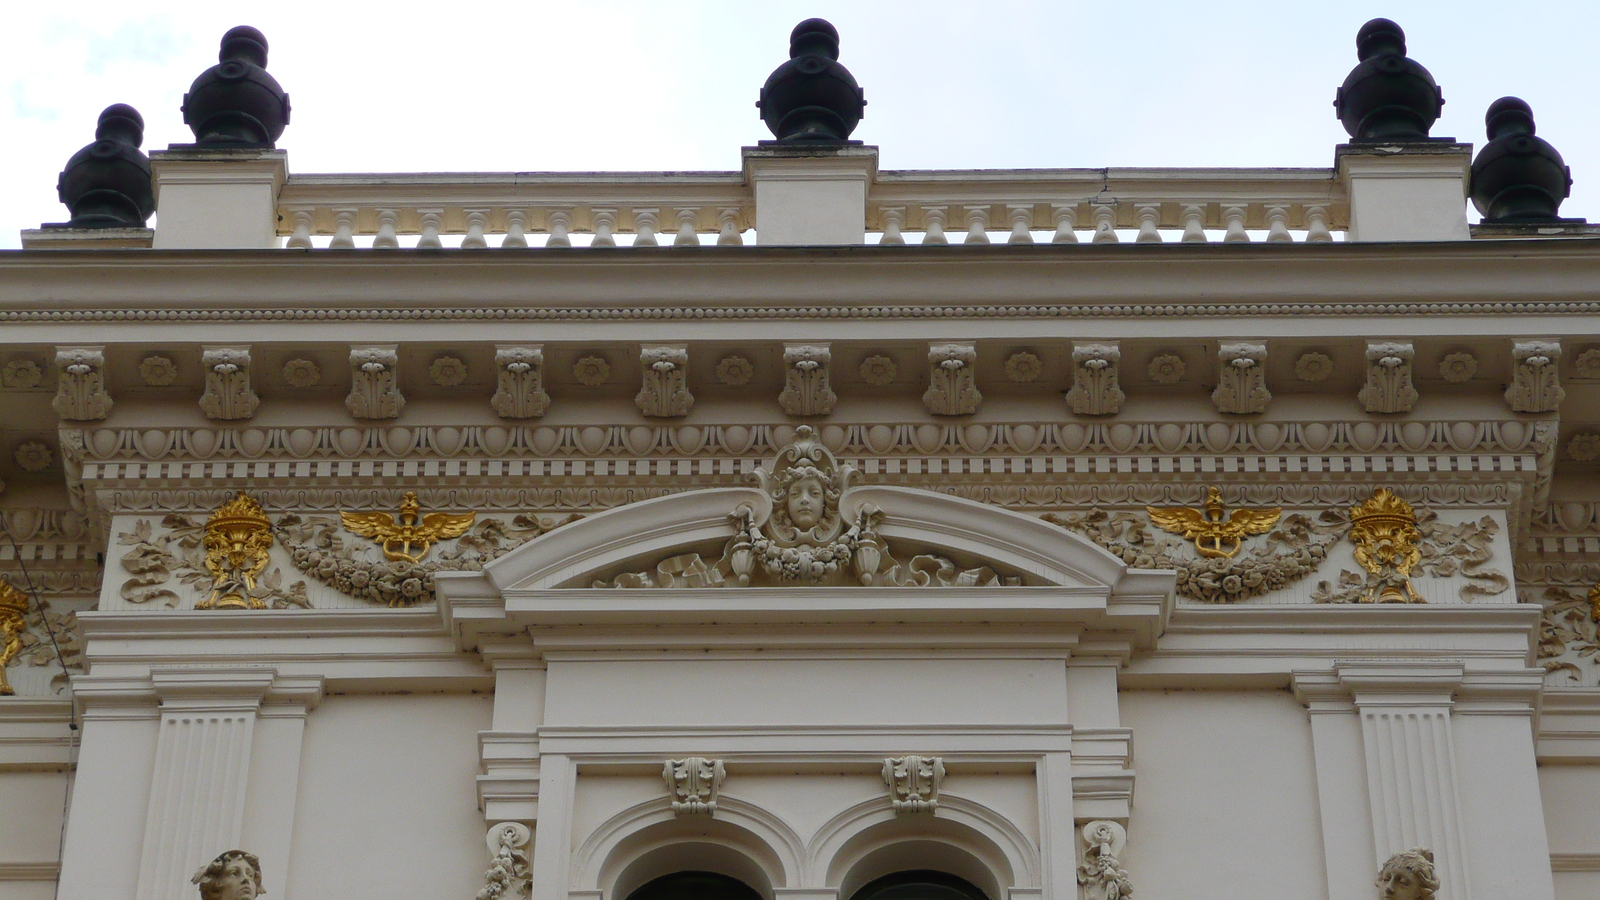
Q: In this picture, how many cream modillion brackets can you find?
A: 11